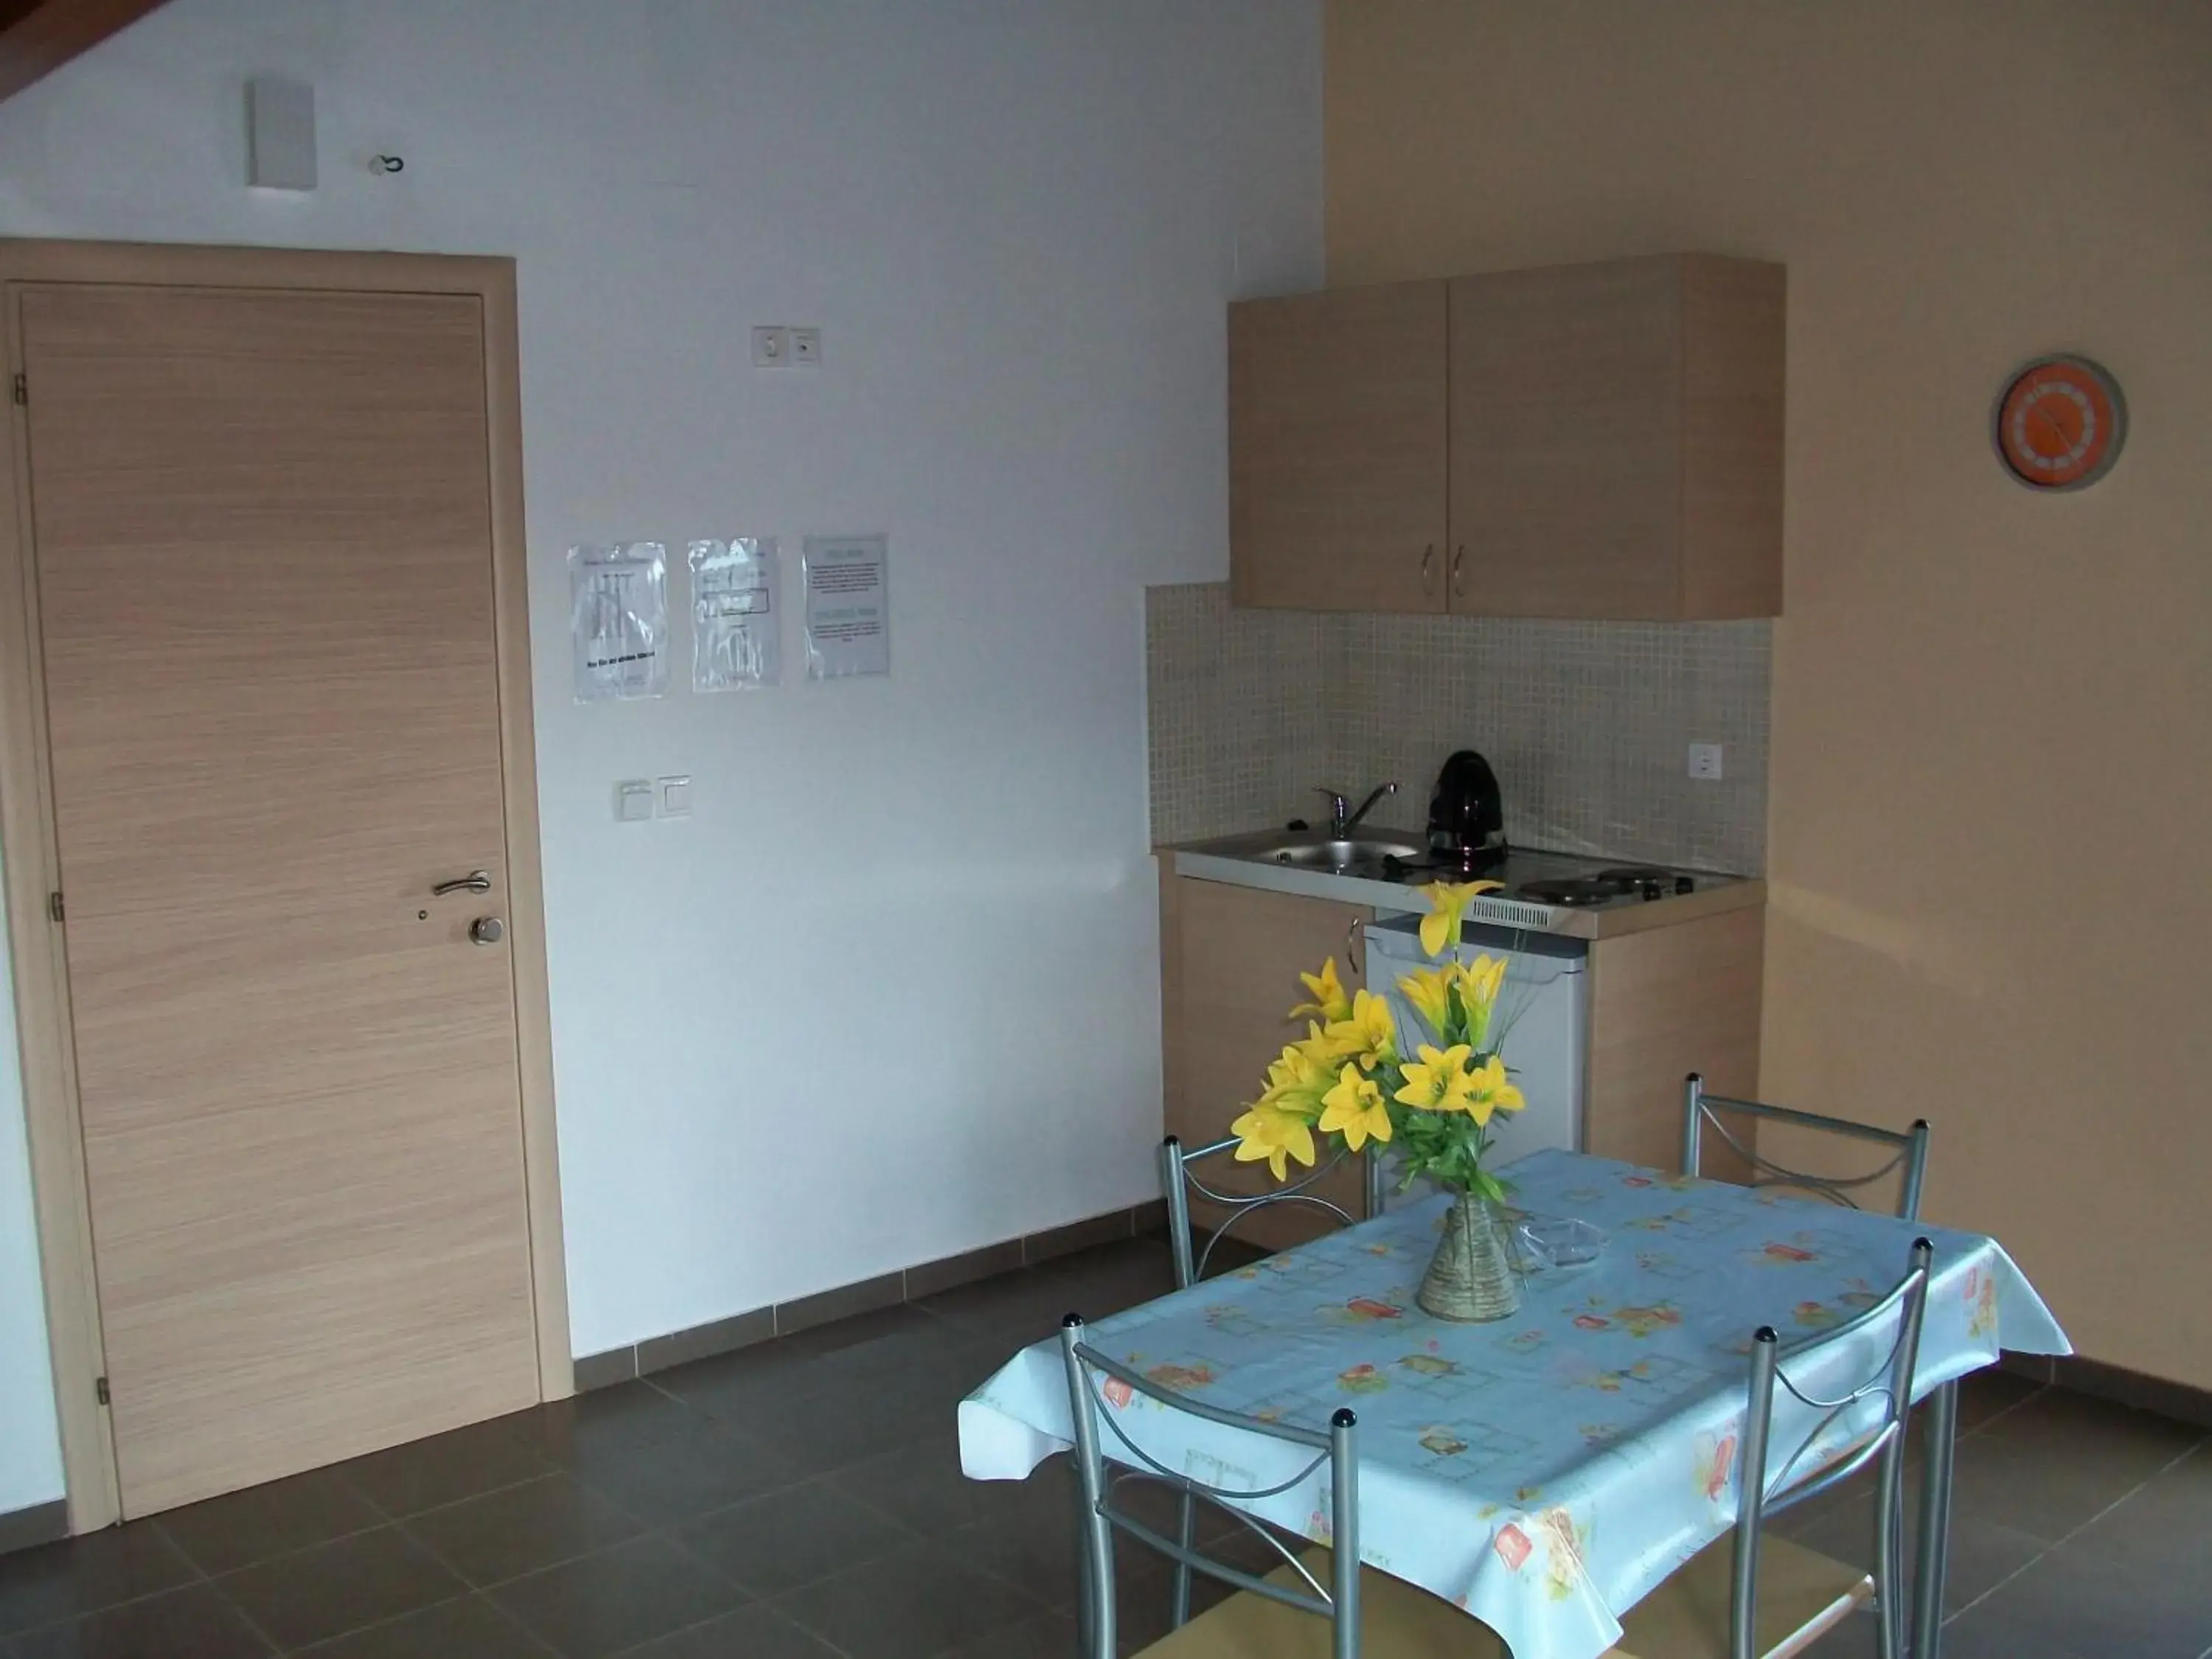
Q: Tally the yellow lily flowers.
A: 11